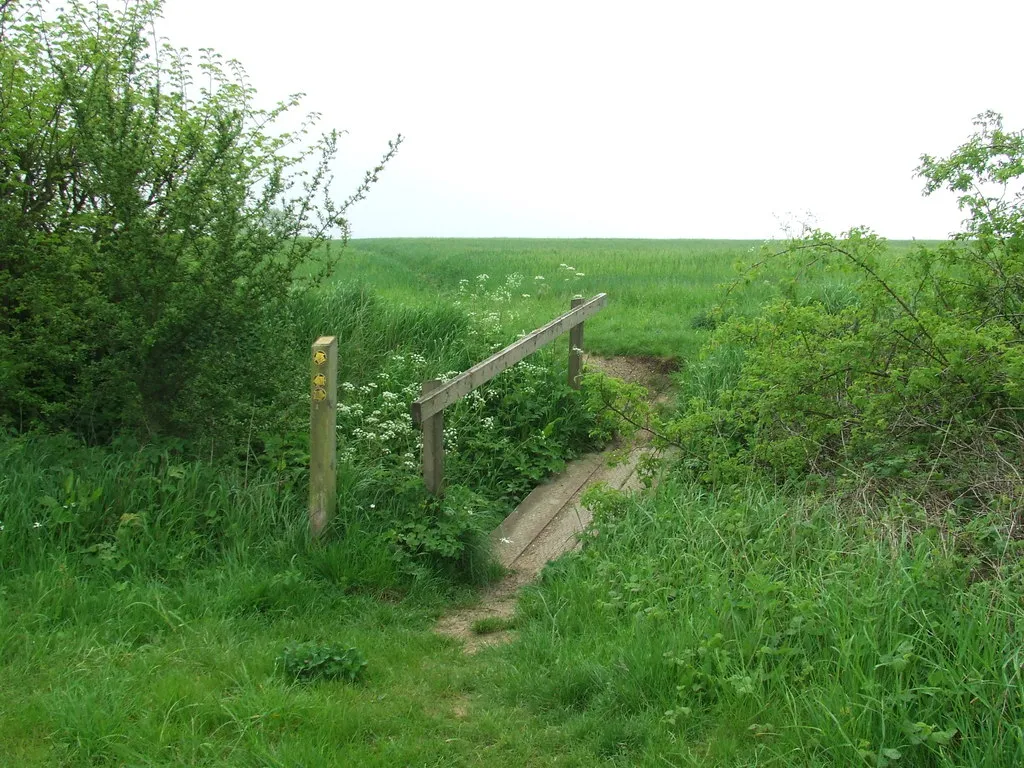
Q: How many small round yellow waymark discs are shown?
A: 3